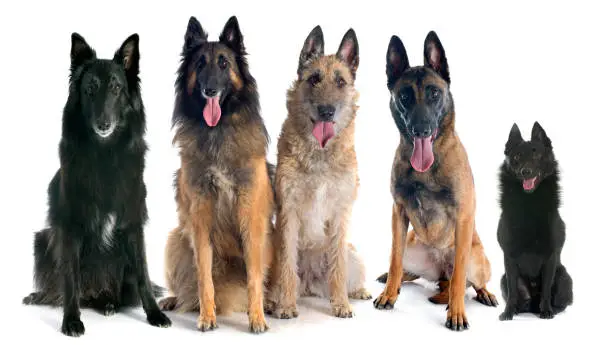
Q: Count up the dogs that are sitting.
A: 5